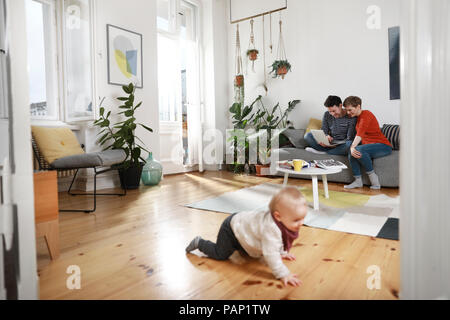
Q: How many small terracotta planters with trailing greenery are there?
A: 3